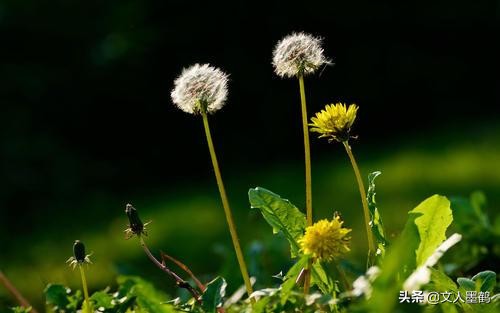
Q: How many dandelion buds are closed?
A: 2